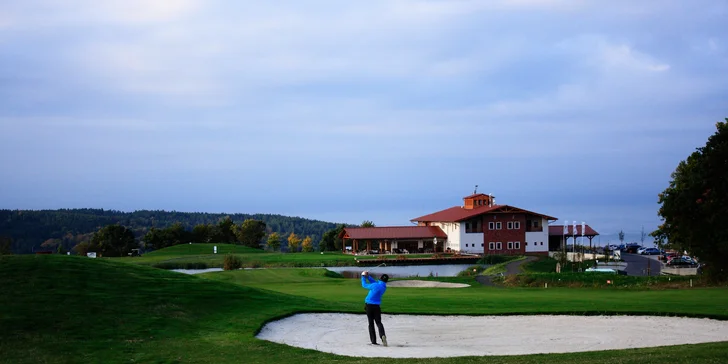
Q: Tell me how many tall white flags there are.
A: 3